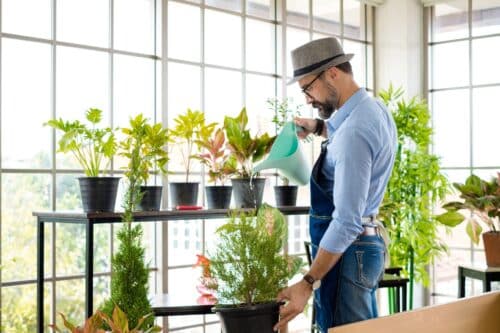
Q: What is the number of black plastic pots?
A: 7